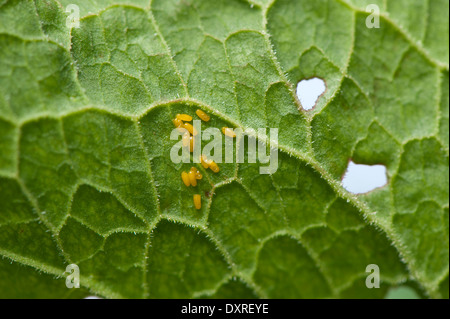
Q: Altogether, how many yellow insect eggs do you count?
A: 13